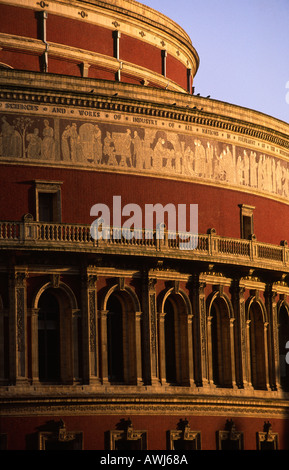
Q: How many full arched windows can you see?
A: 5